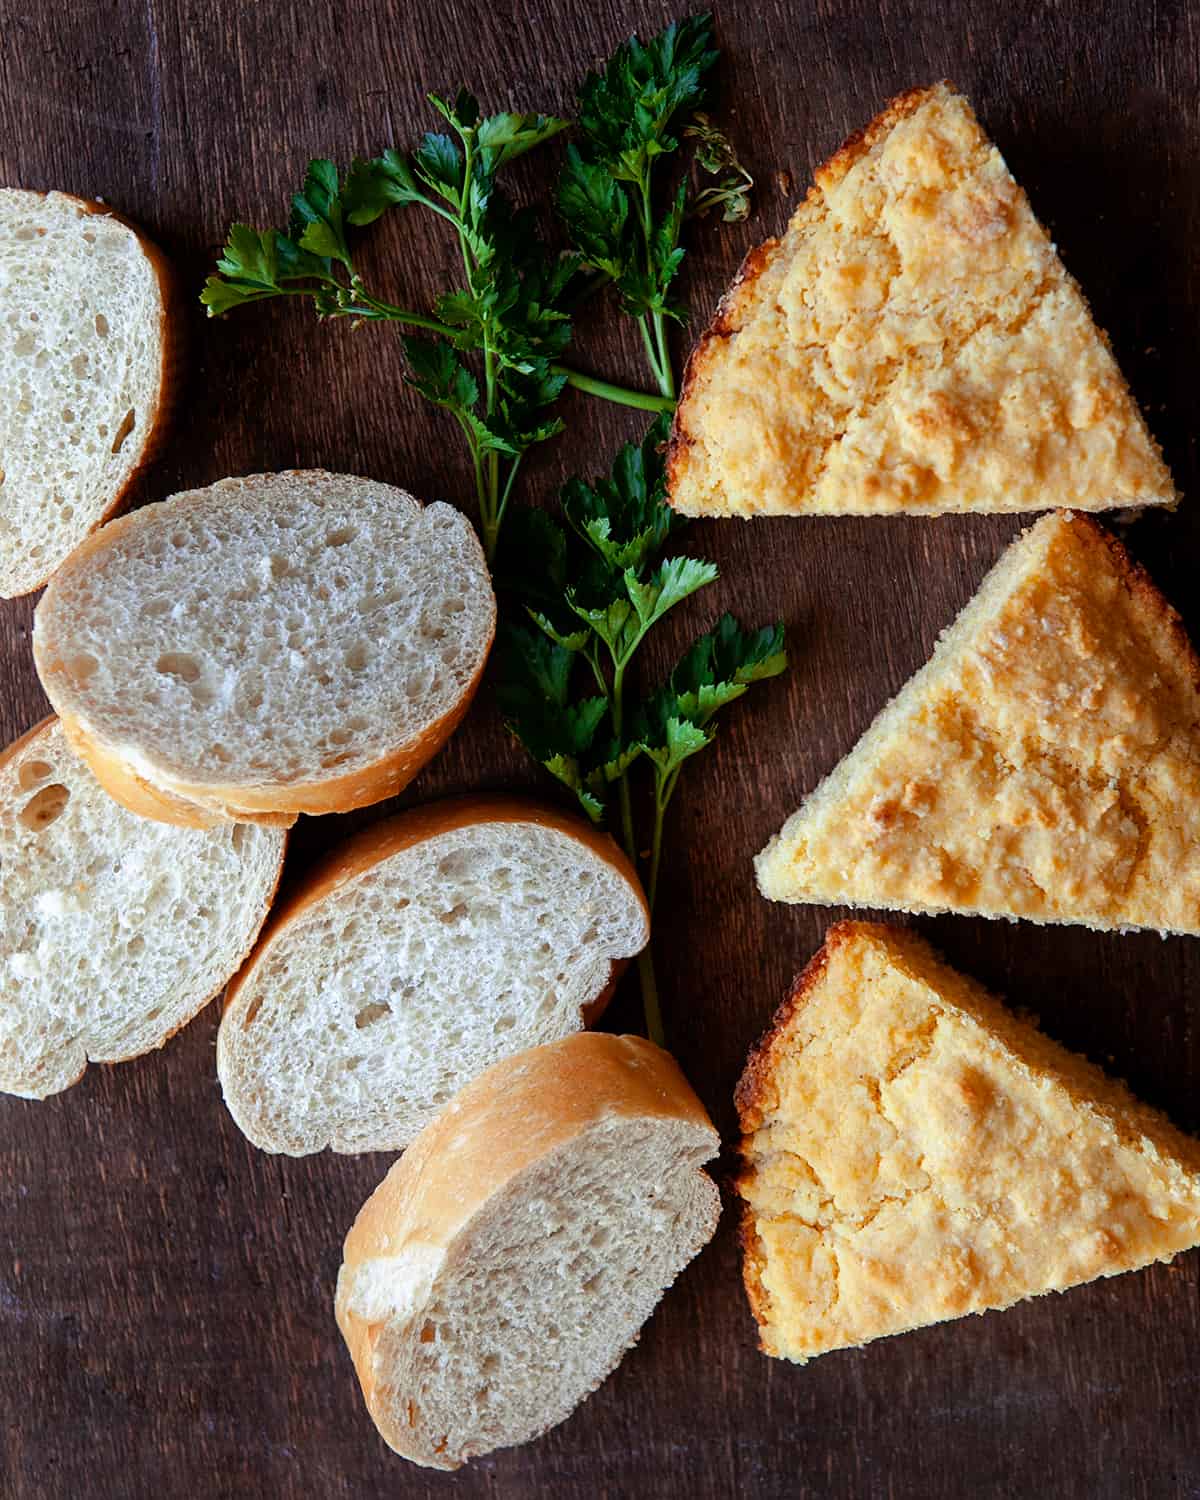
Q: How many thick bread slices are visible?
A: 5